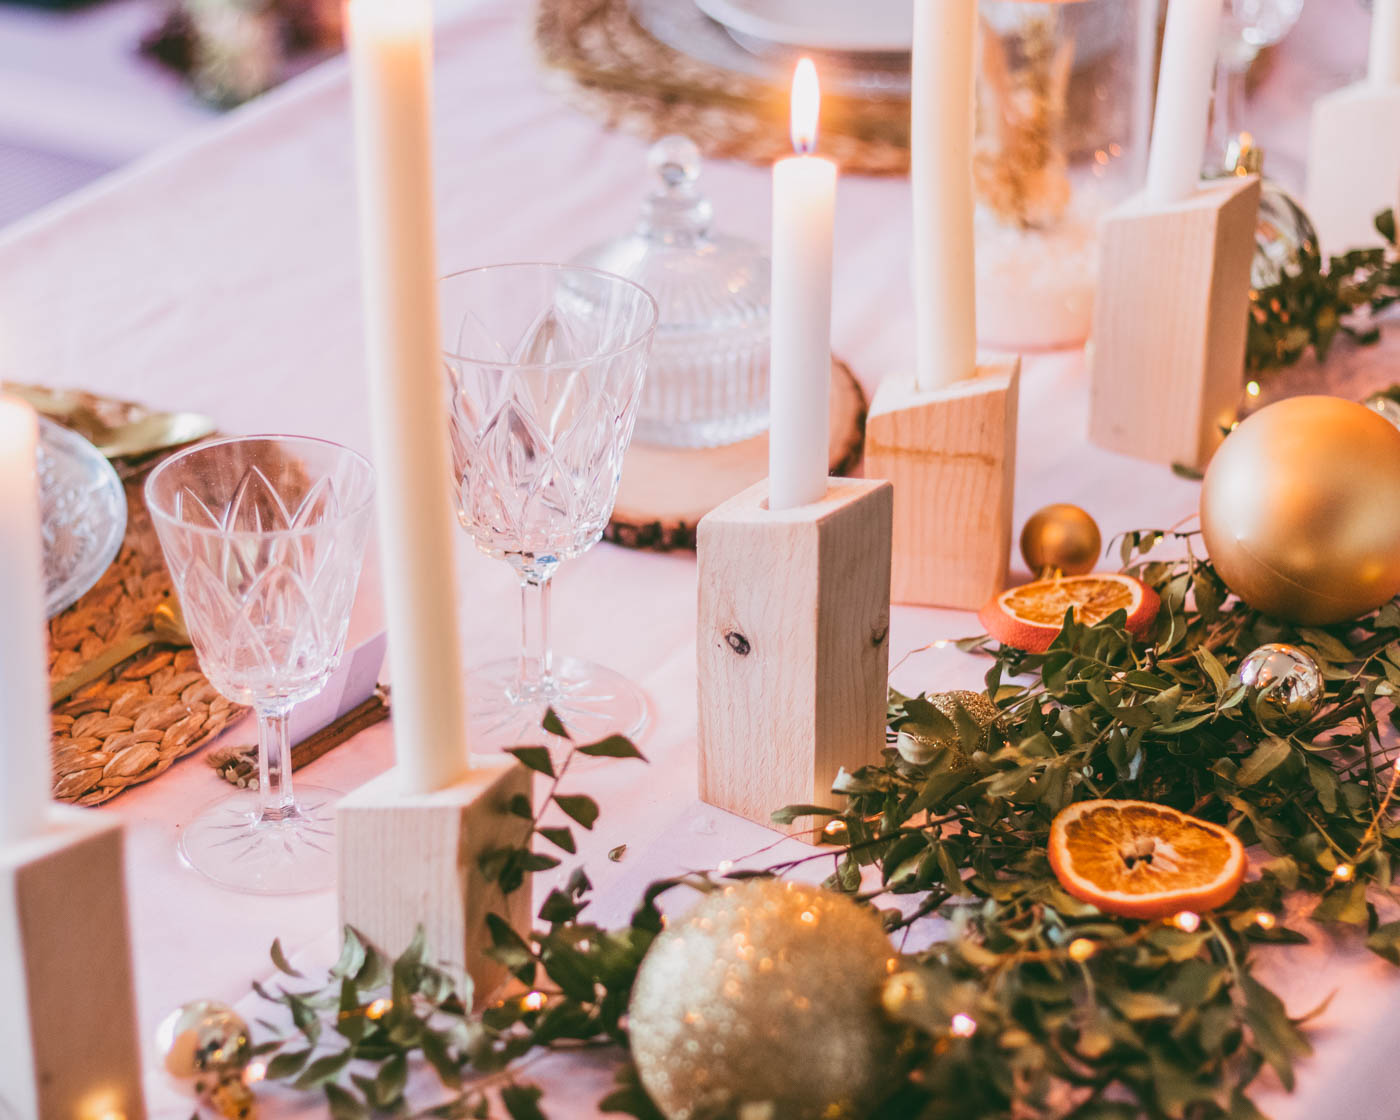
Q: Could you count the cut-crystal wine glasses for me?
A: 2